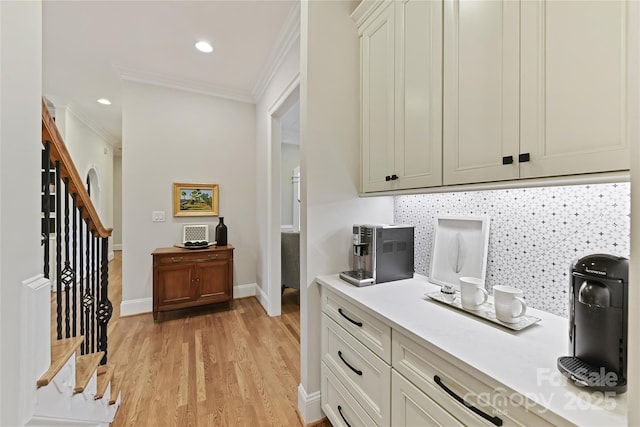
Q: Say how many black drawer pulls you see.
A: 4